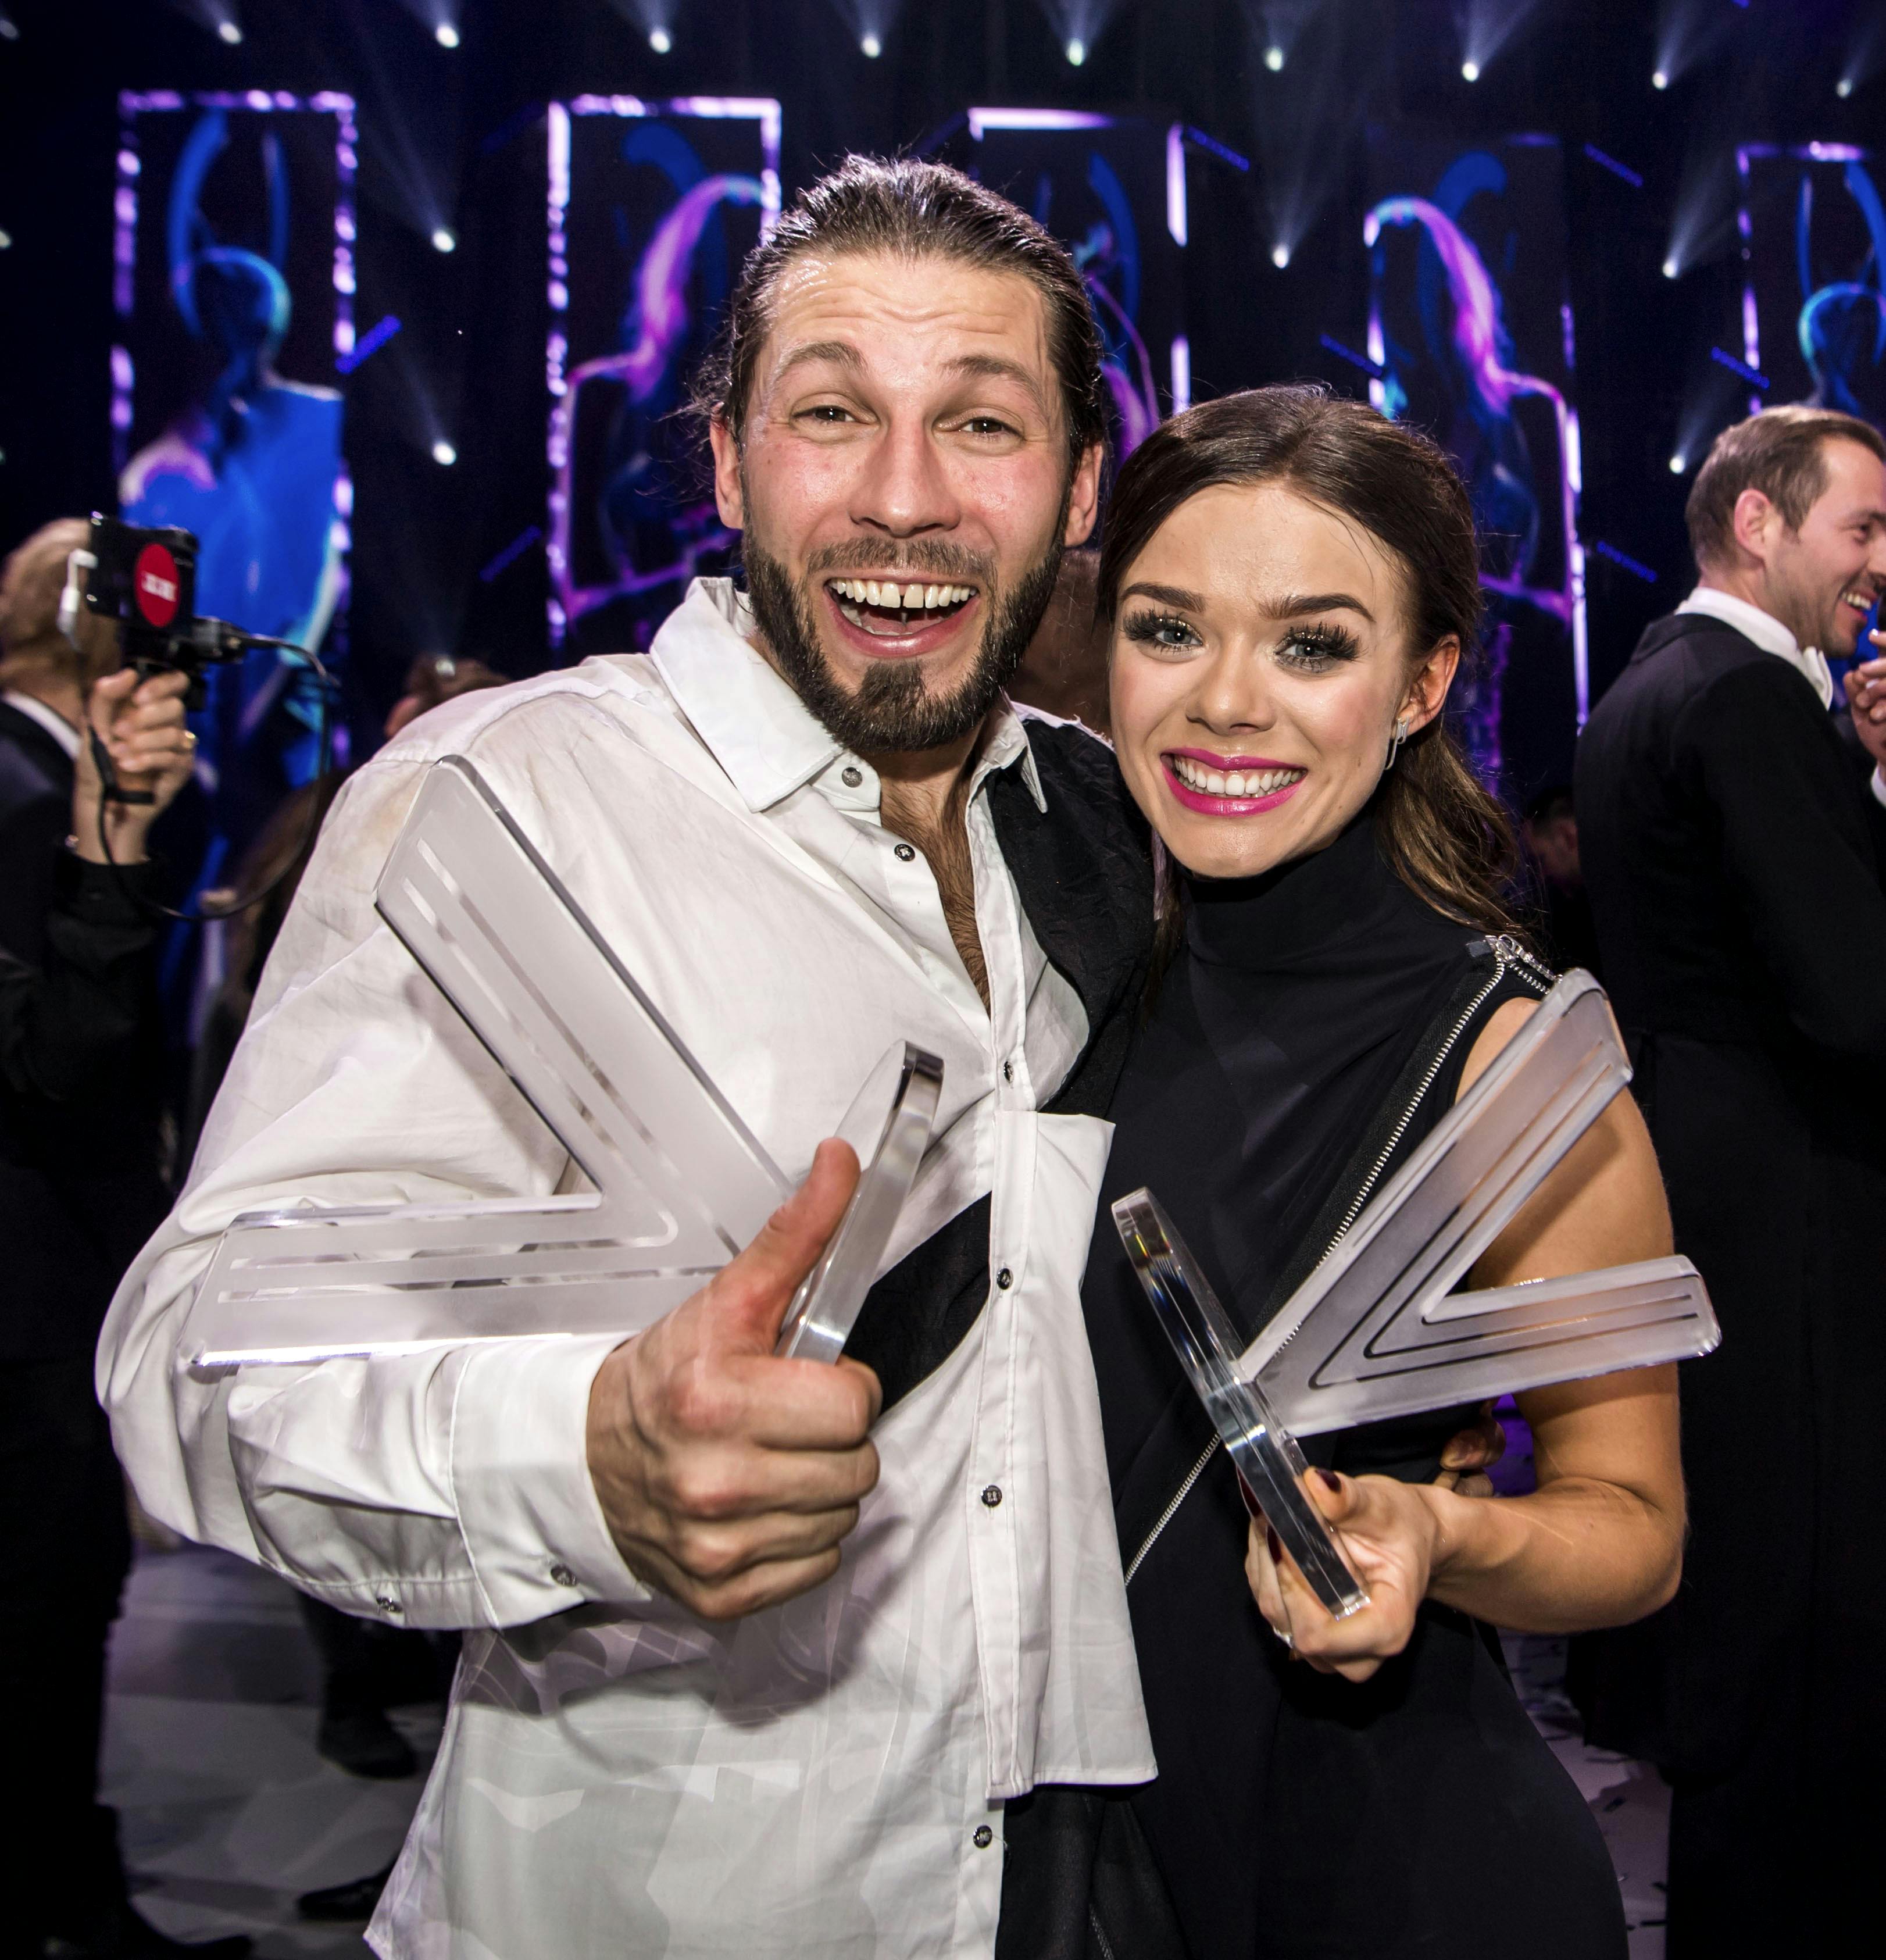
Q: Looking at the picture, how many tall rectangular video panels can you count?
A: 5